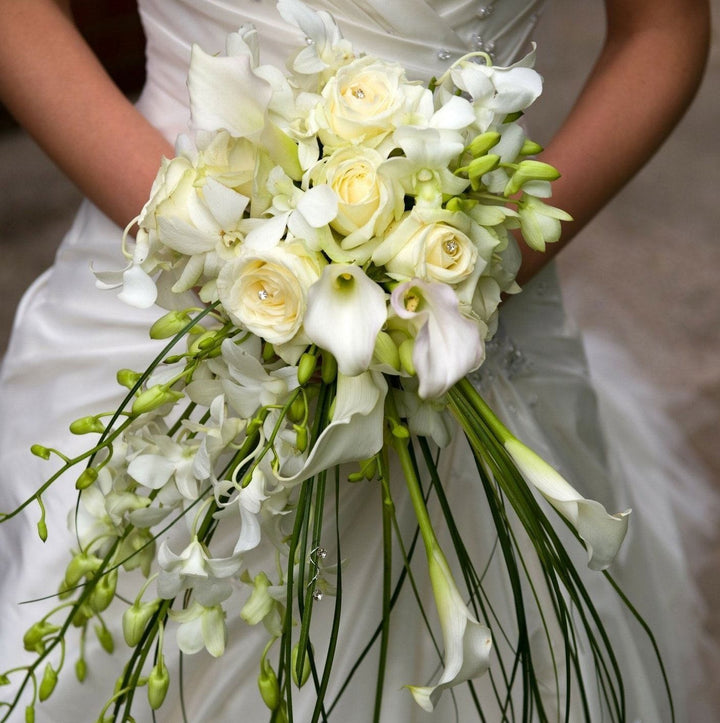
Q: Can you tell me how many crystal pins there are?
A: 3